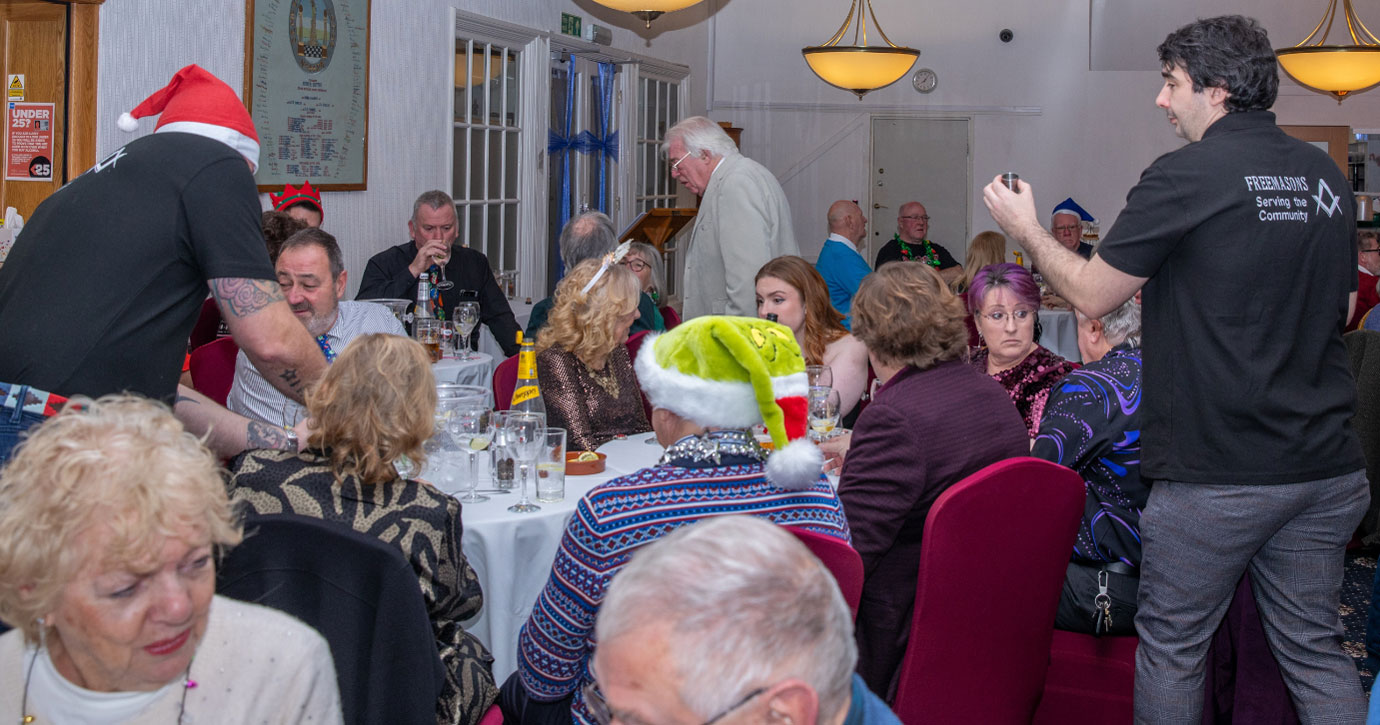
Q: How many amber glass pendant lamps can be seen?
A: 3